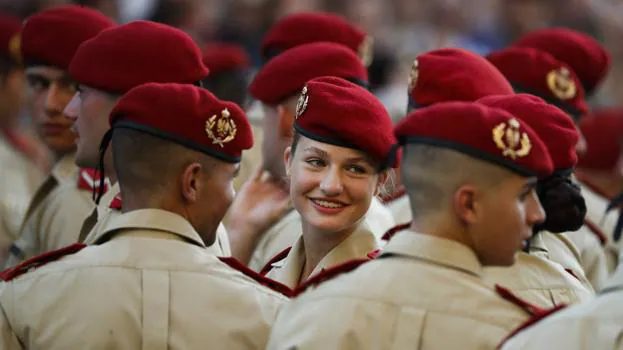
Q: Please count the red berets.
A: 14